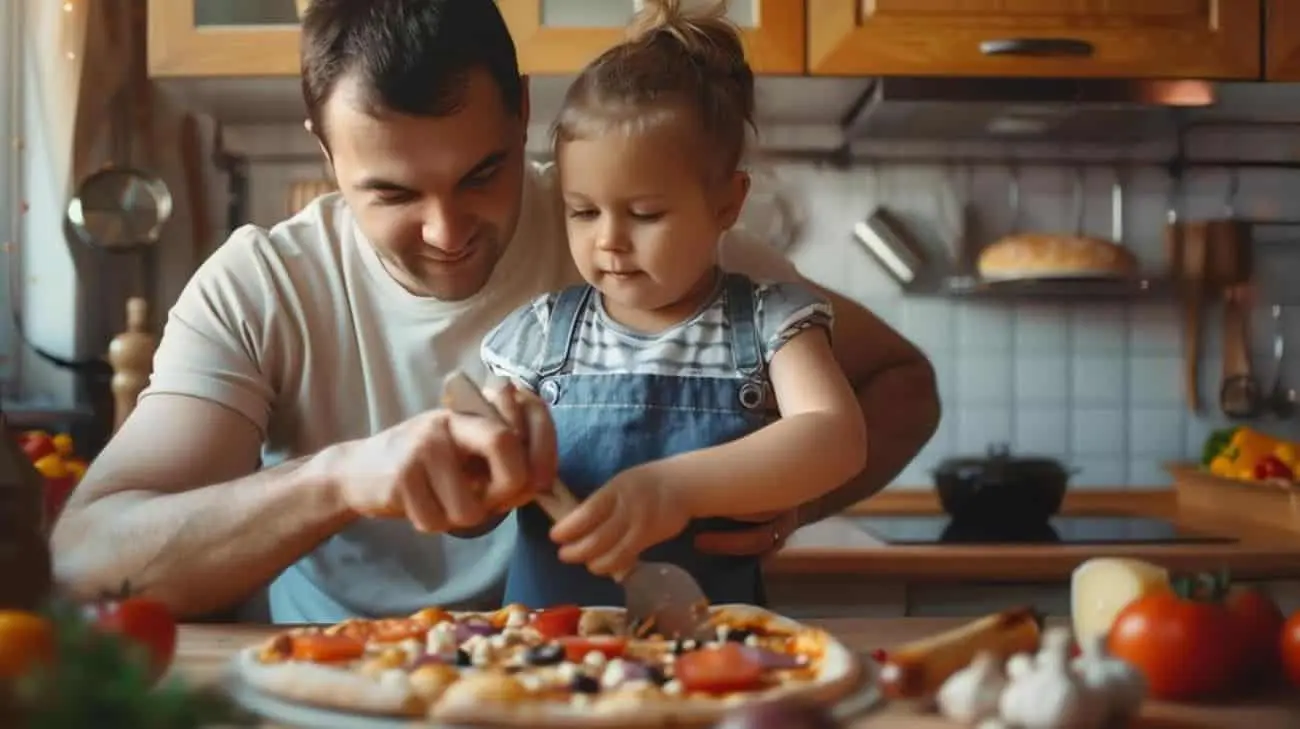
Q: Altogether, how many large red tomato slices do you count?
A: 4